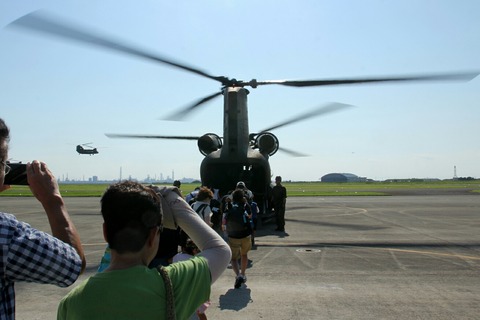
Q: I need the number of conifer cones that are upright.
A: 0